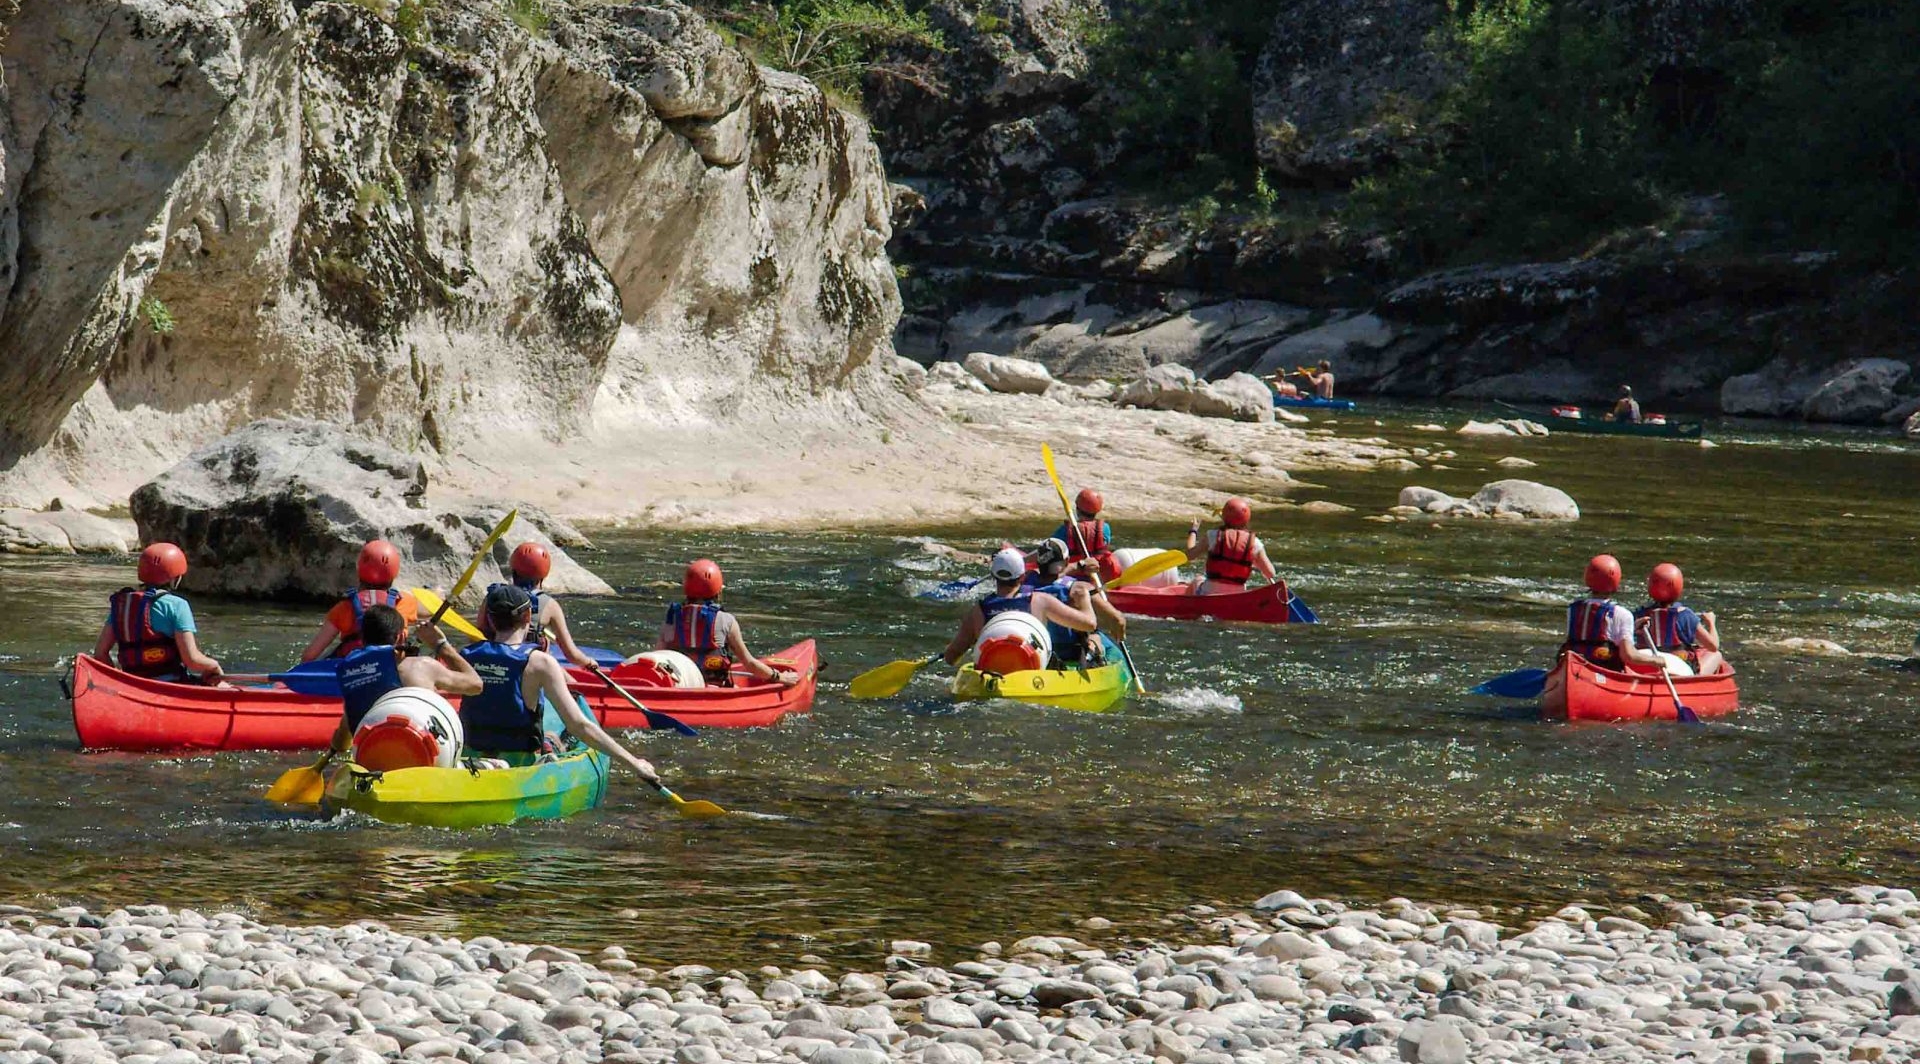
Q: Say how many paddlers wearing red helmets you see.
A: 8